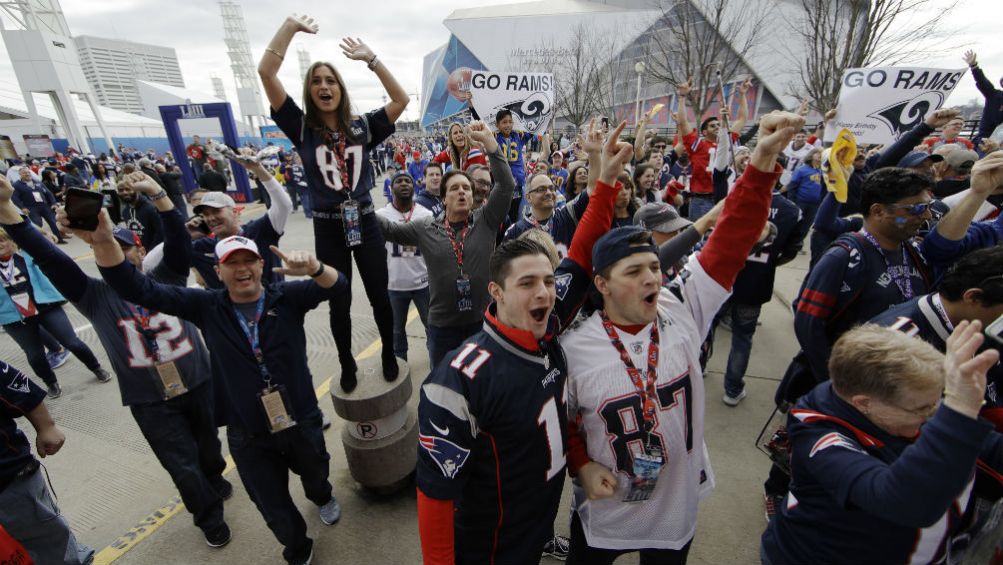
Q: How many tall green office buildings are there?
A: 0